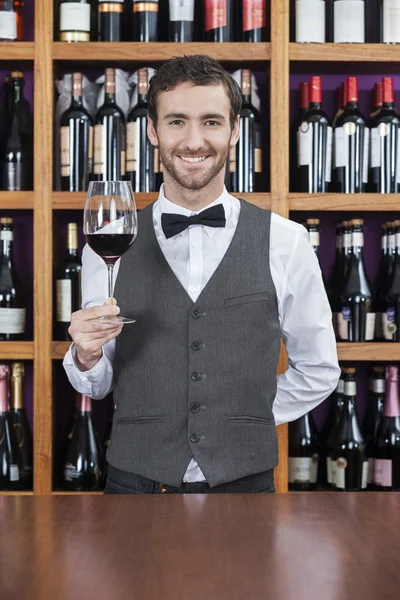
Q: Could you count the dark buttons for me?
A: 5